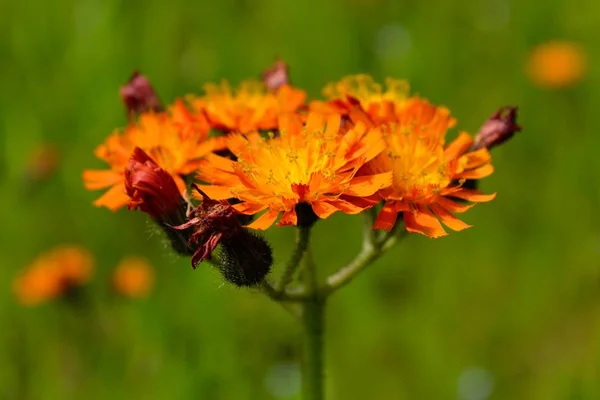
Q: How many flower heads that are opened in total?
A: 5